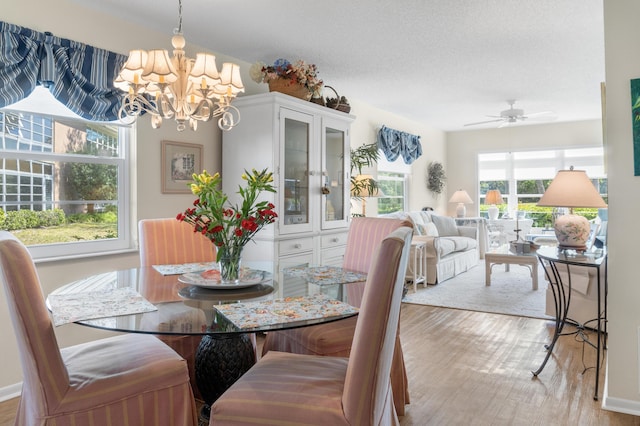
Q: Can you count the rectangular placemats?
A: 4